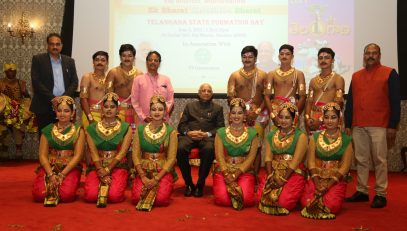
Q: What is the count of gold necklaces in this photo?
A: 11